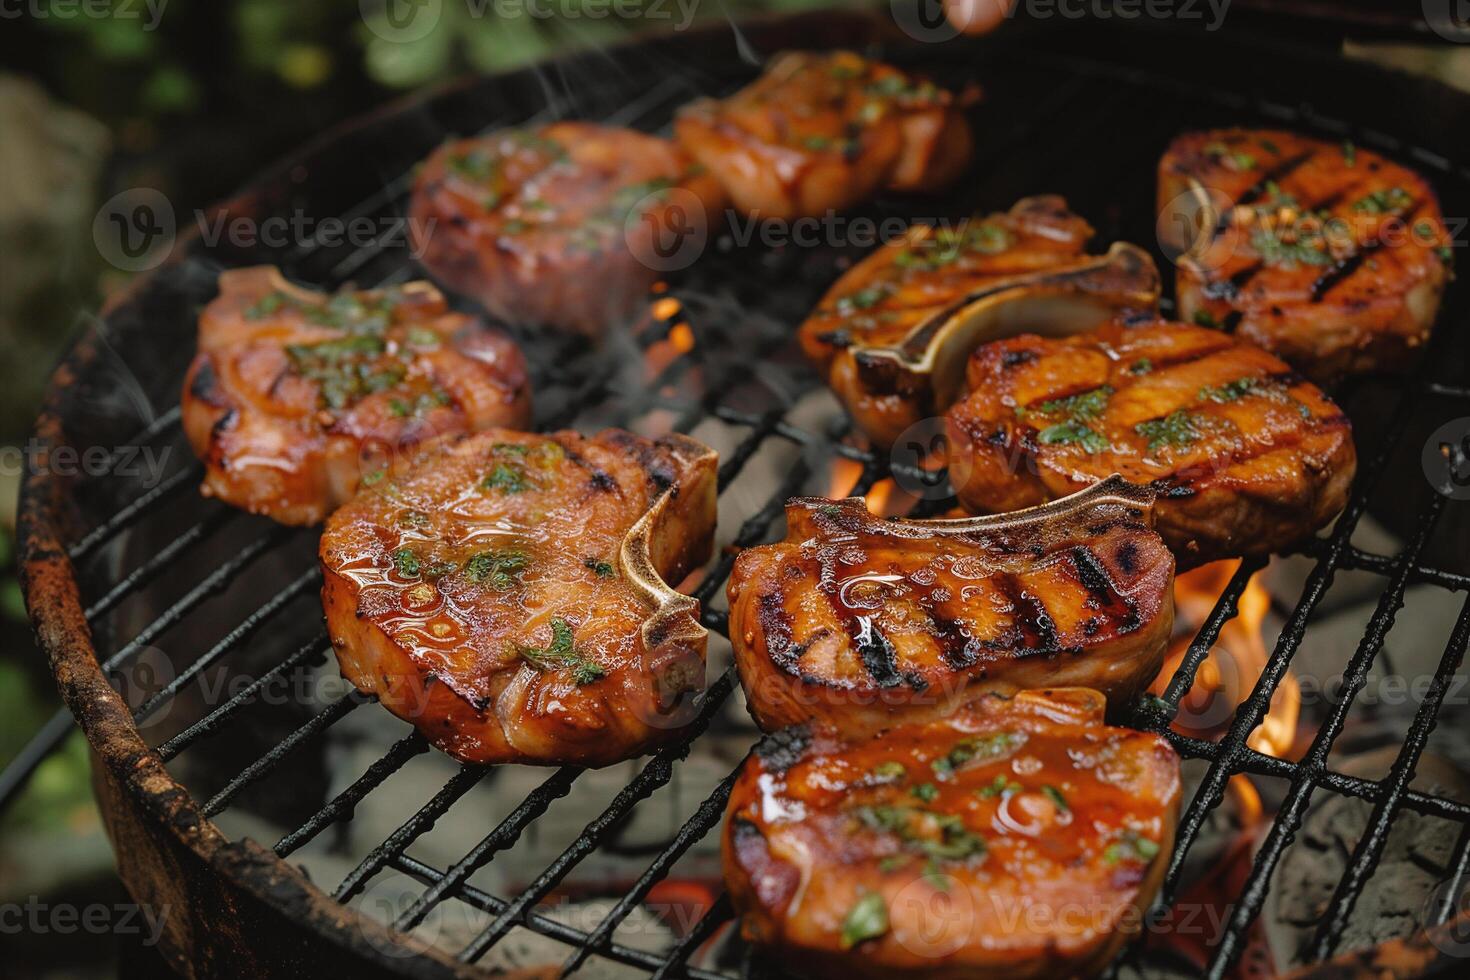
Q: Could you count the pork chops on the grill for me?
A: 9